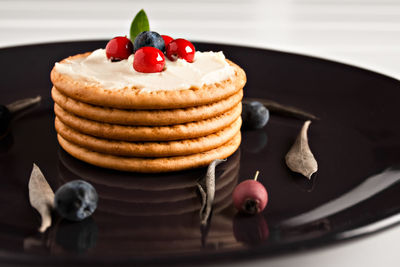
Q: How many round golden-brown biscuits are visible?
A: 5